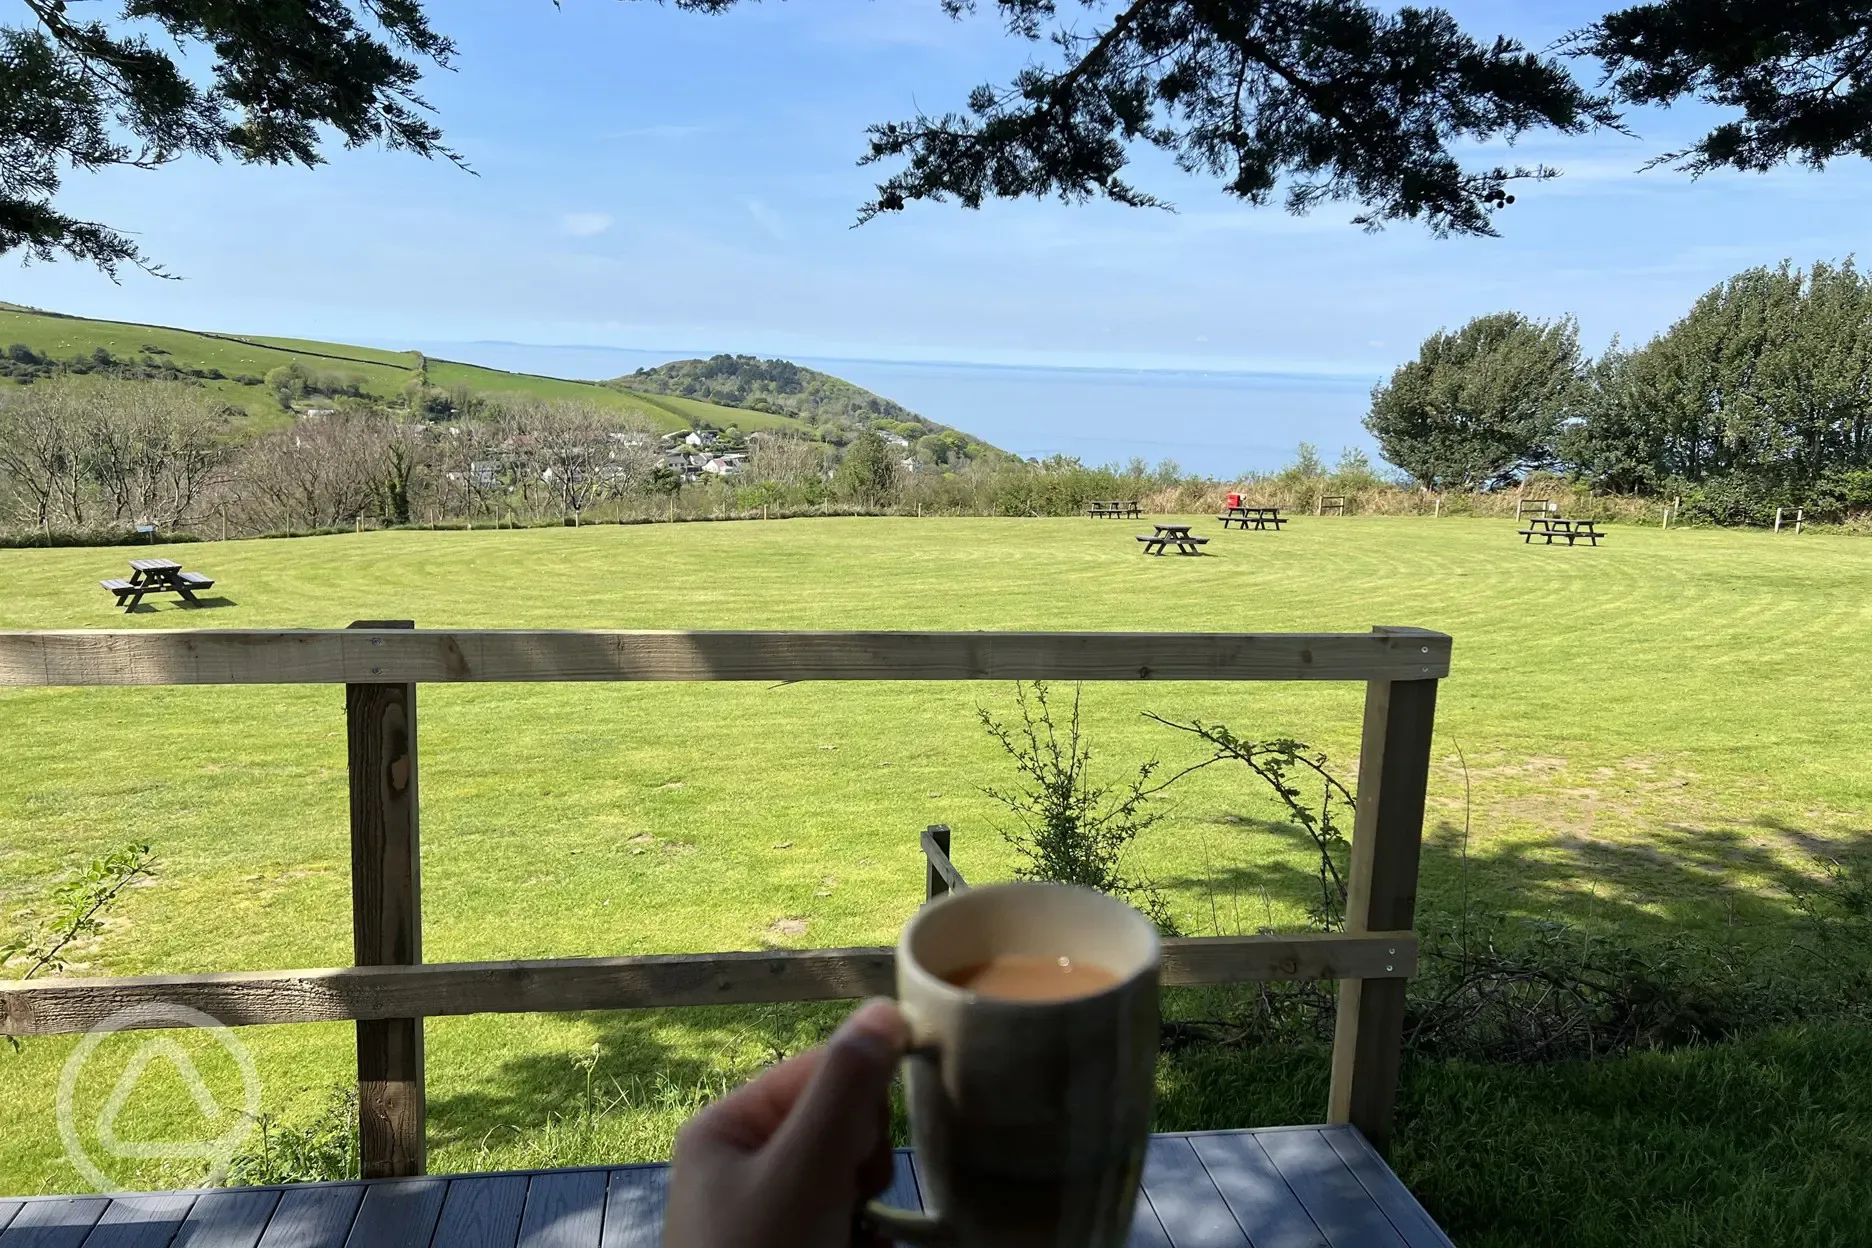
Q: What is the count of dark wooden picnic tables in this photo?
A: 5